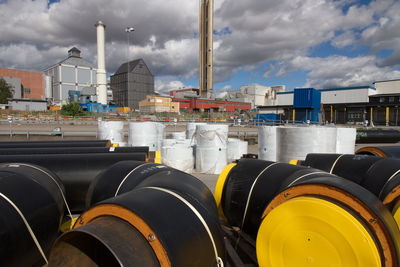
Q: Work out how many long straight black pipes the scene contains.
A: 3